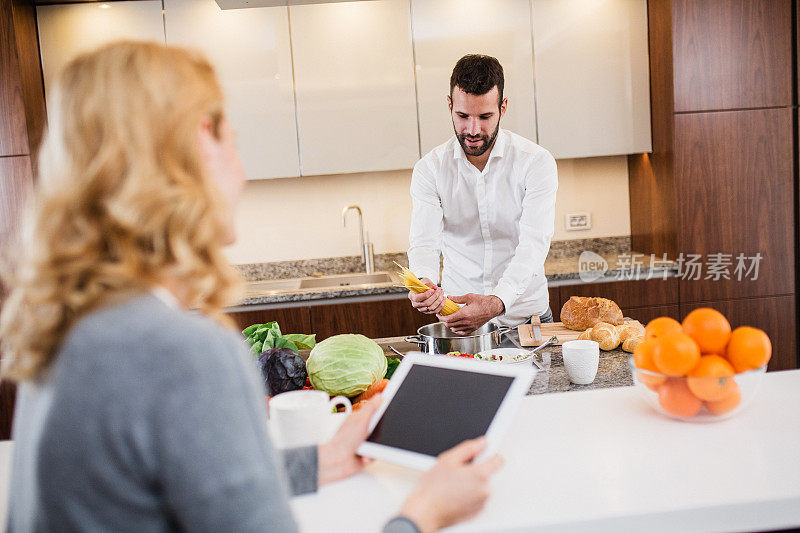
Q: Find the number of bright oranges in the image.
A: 8